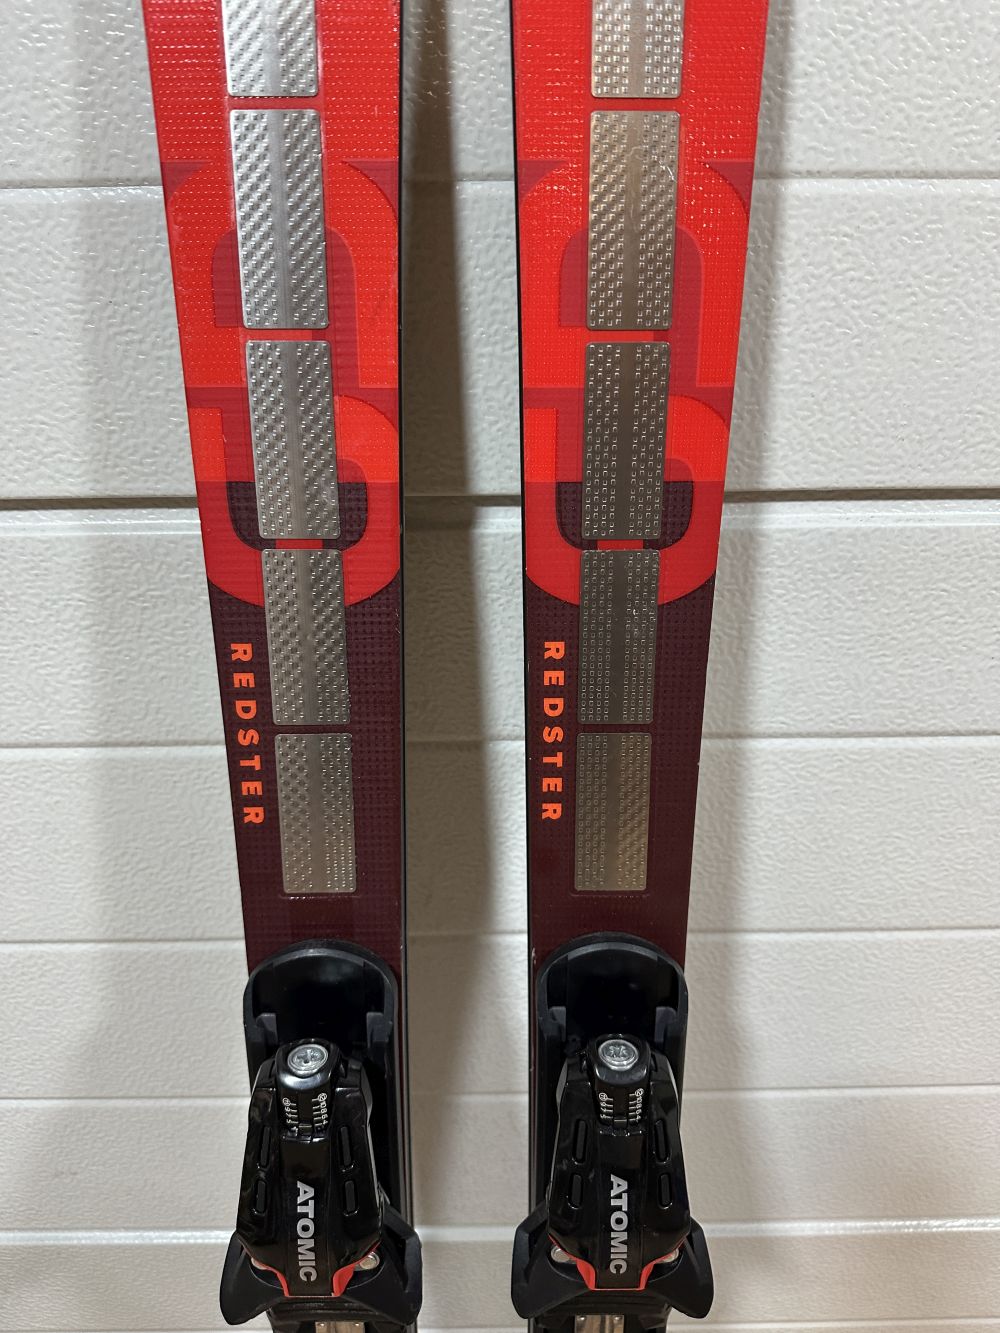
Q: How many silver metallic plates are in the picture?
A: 10